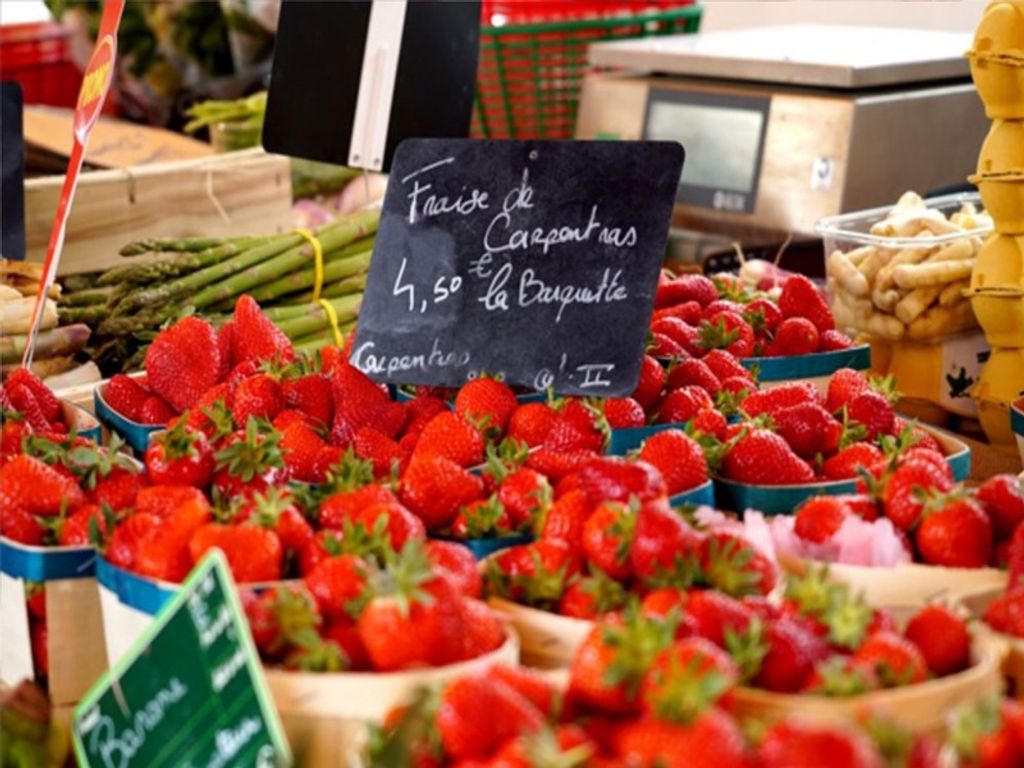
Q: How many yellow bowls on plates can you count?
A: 0